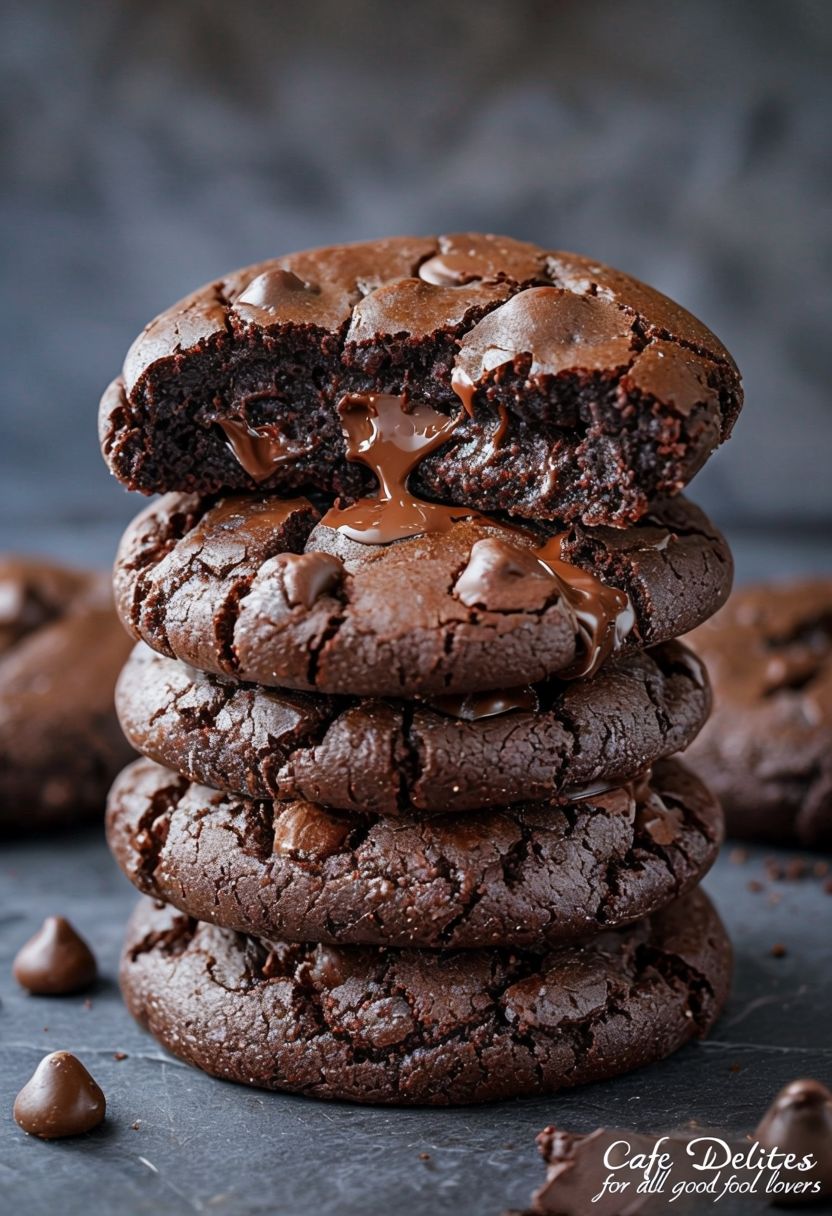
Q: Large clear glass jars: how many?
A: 0